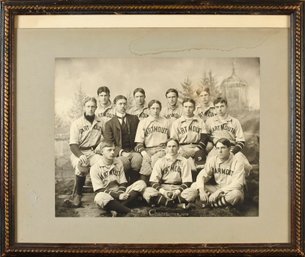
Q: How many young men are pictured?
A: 12